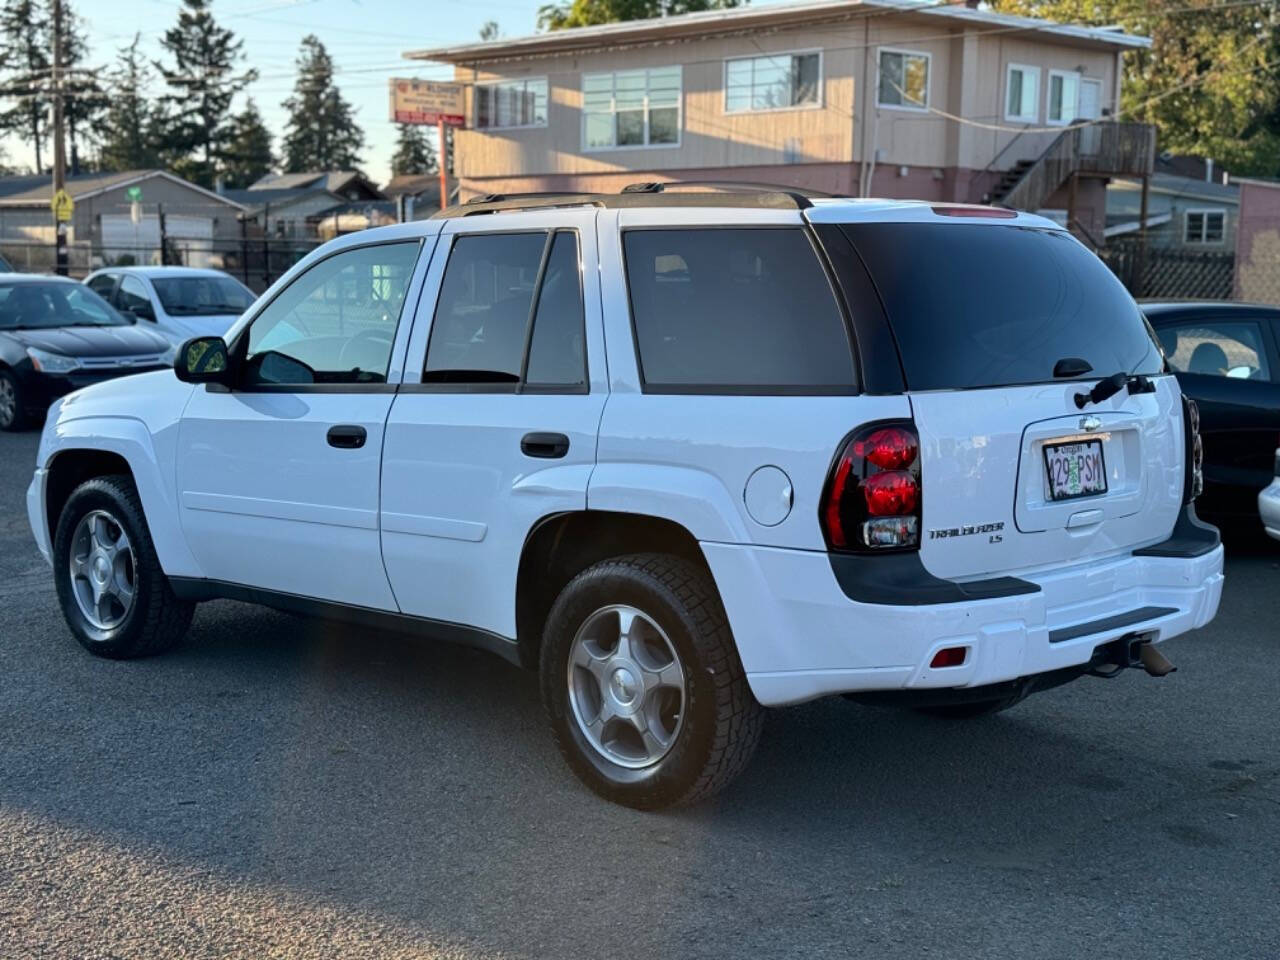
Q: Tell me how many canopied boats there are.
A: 0